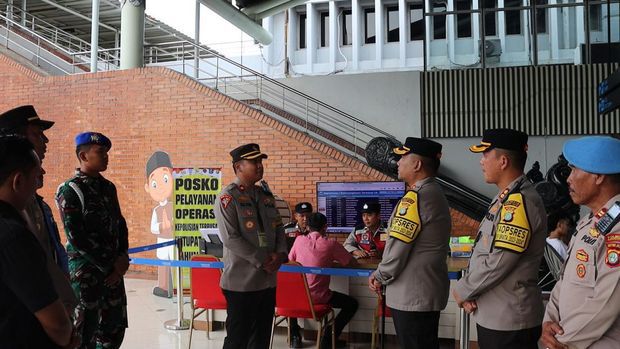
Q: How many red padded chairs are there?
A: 3